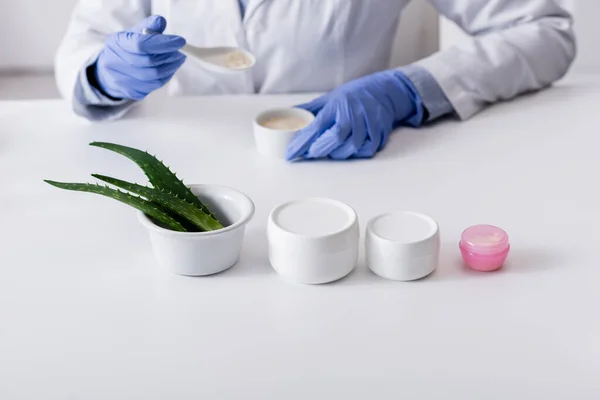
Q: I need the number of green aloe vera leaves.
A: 3